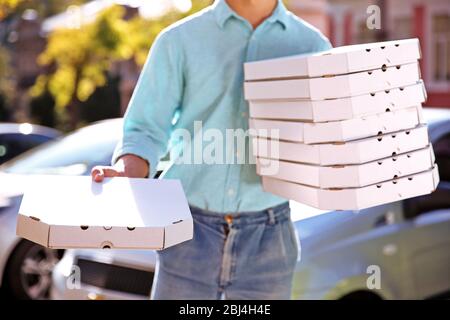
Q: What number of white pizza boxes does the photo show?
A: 8